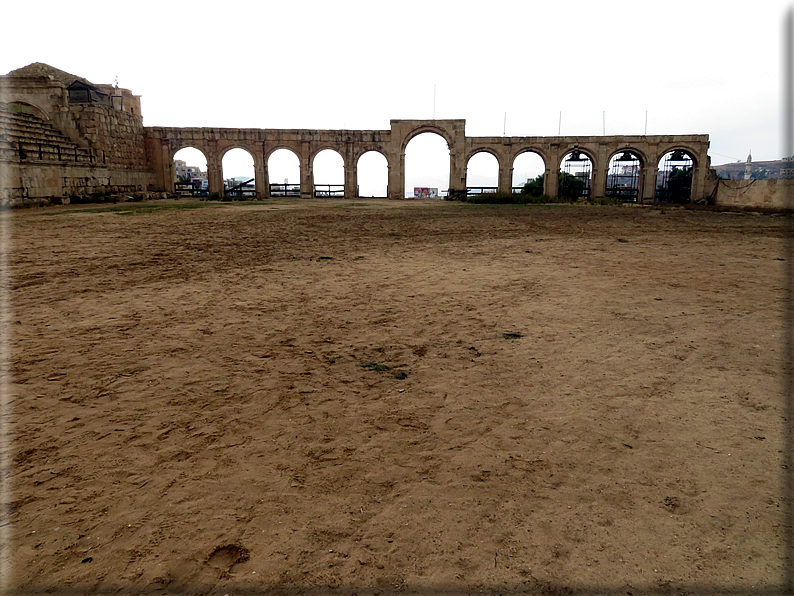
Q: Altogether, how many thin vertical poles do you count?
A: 5